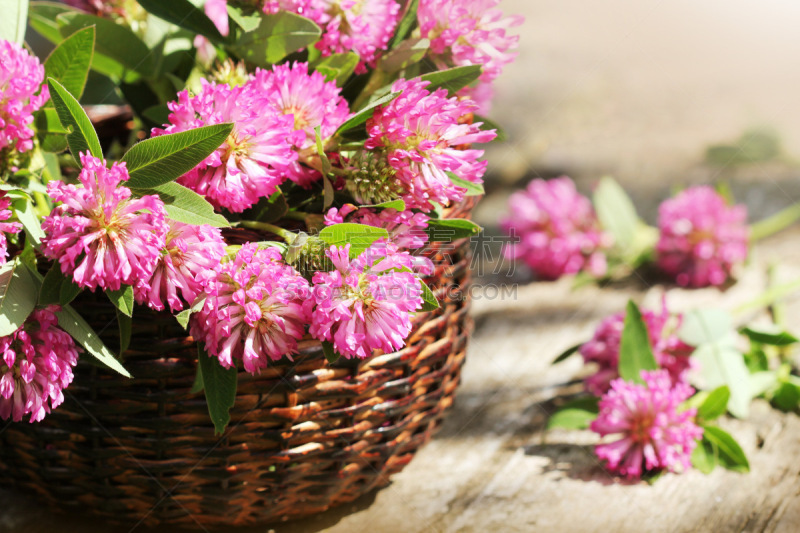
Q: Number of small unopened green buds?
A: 2